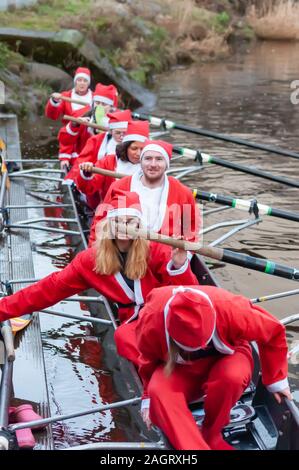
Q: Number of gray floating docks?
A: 1